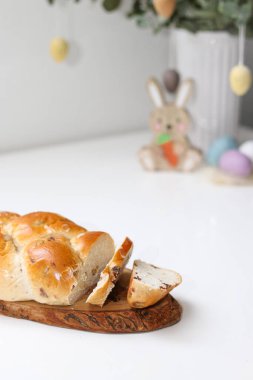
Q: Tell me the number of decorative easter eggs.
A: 7